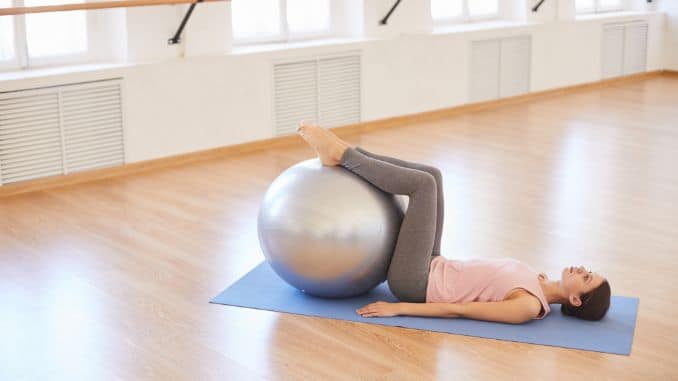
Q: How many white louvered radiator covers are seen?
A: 4